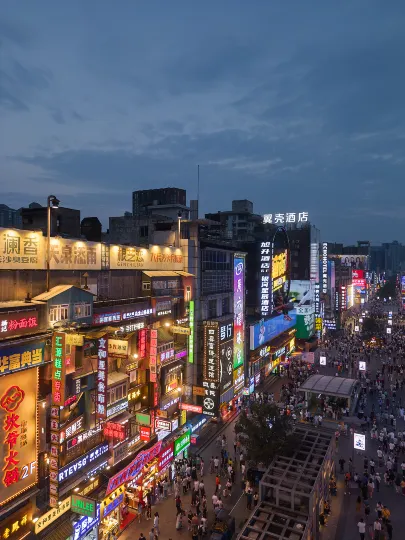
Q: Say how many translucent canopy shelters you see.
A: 1